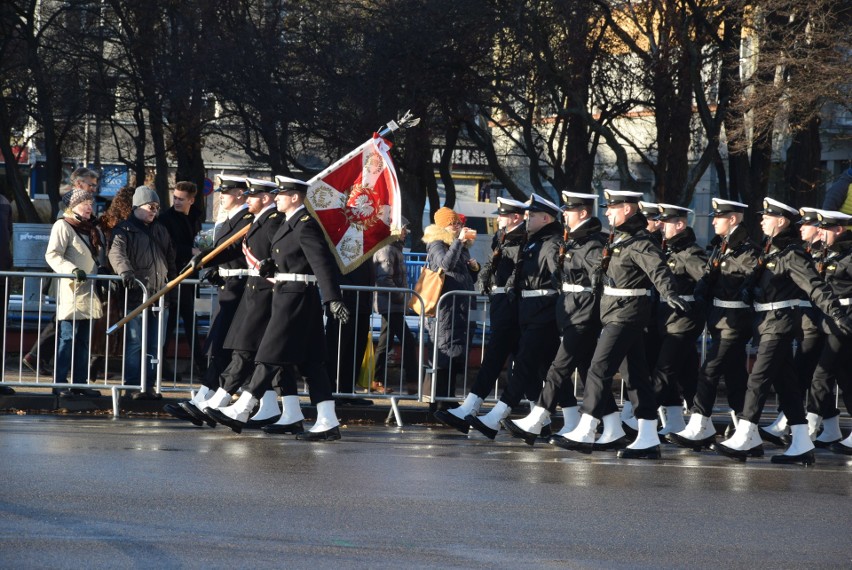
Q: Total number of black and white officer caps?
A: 13